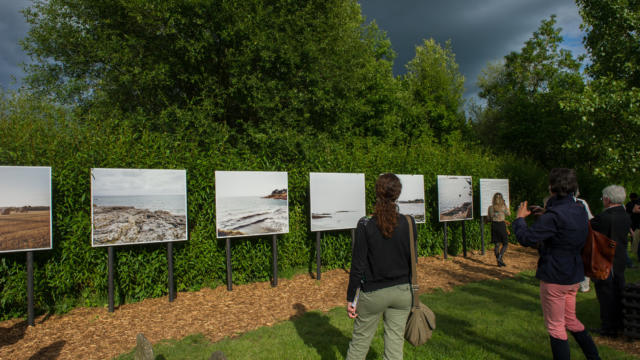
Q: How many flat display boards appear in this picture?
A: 7